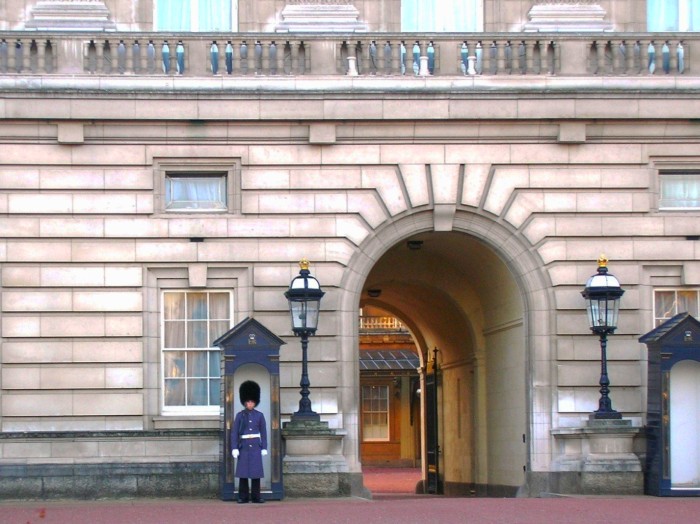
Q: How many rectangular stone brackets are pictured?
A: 3